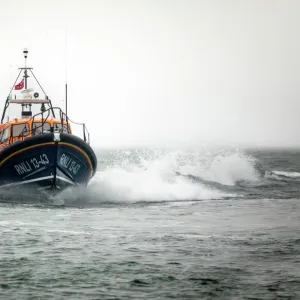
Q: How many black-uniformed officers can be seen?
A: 0